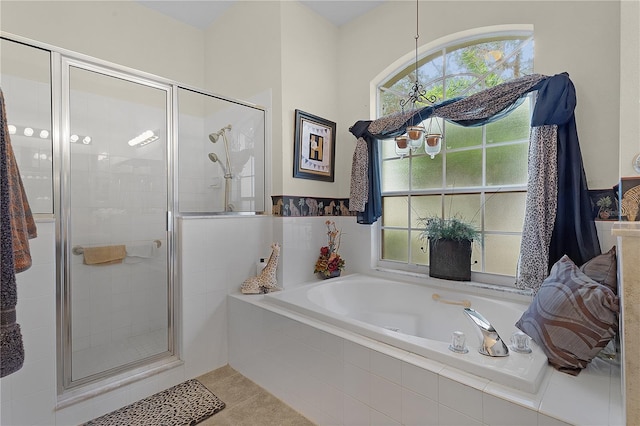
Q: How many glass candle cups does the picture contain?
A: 3